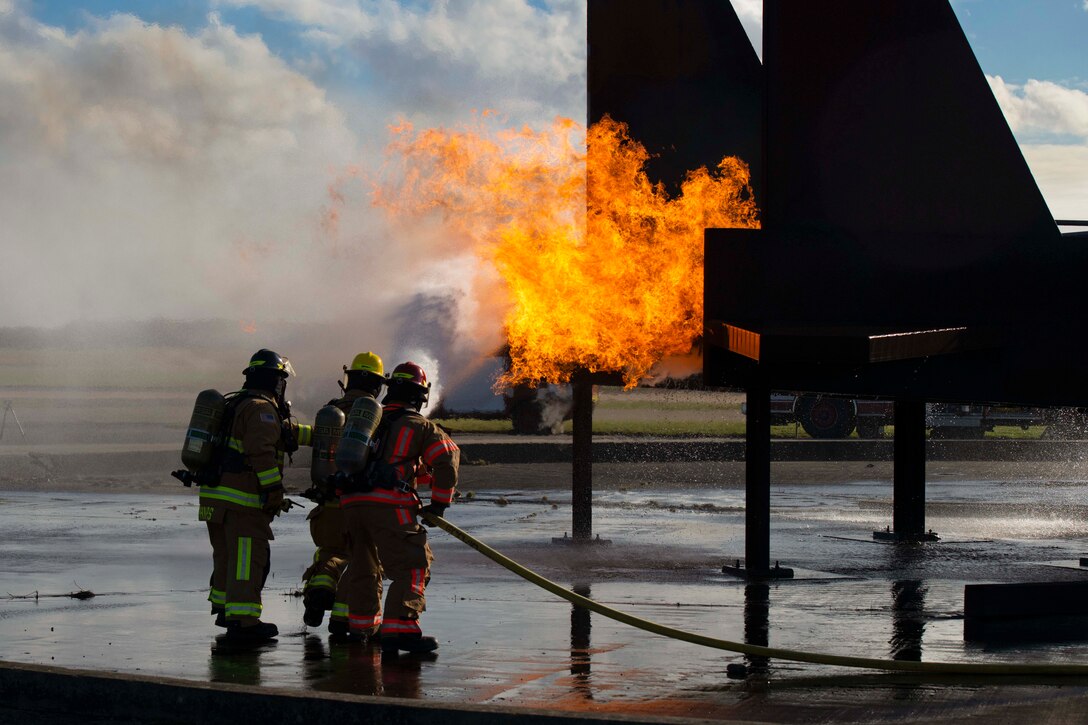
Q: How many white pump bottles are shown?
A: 0